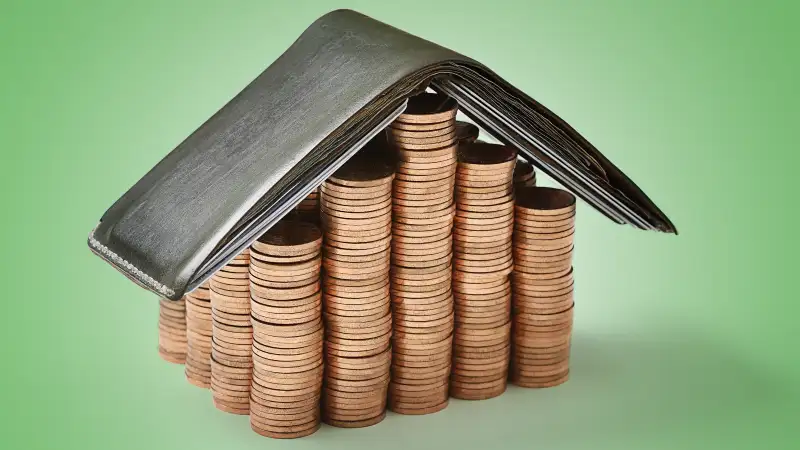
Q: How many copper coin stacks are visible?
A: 11